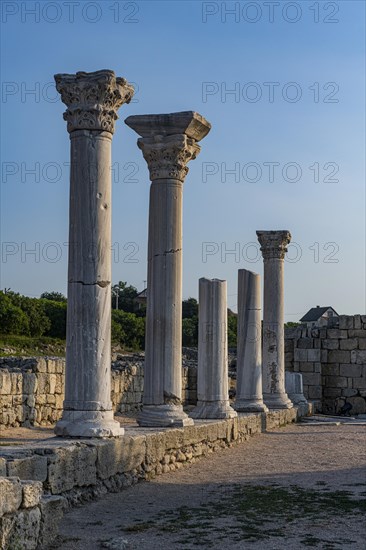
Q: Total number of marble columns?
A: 5